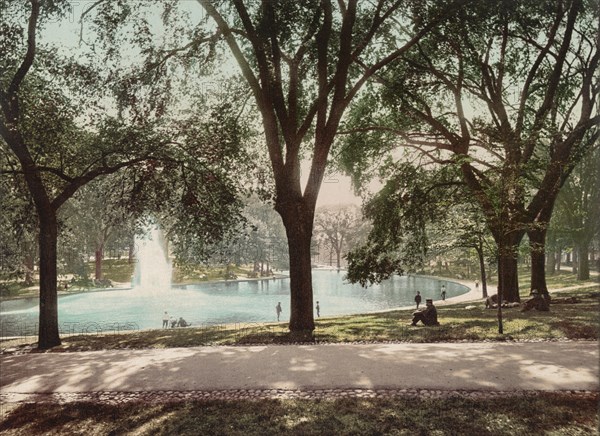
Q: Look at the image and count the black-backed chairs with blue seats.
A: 0